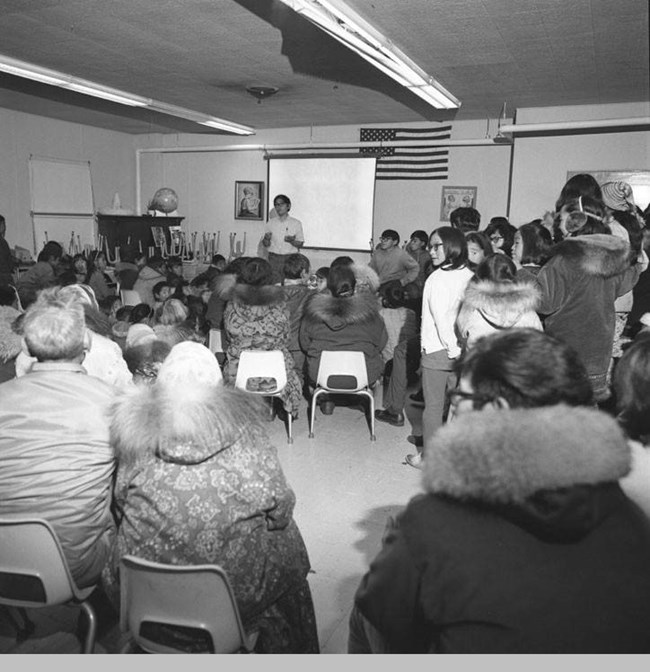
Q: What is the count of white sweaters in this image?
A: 1